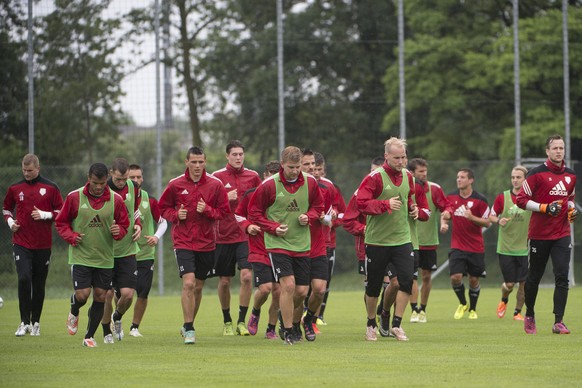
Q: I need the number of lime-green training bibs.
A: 8